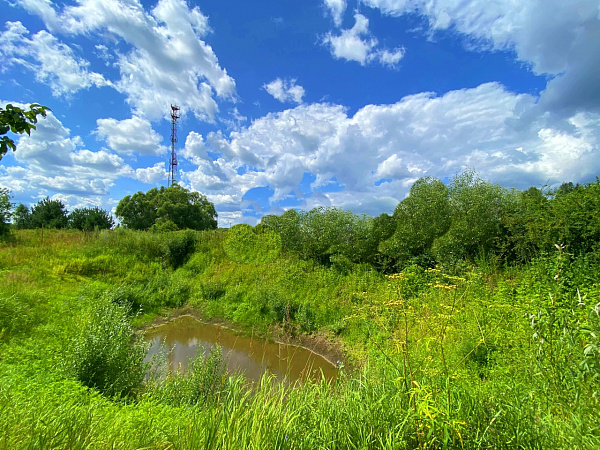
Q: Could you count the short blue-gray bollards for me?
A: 0